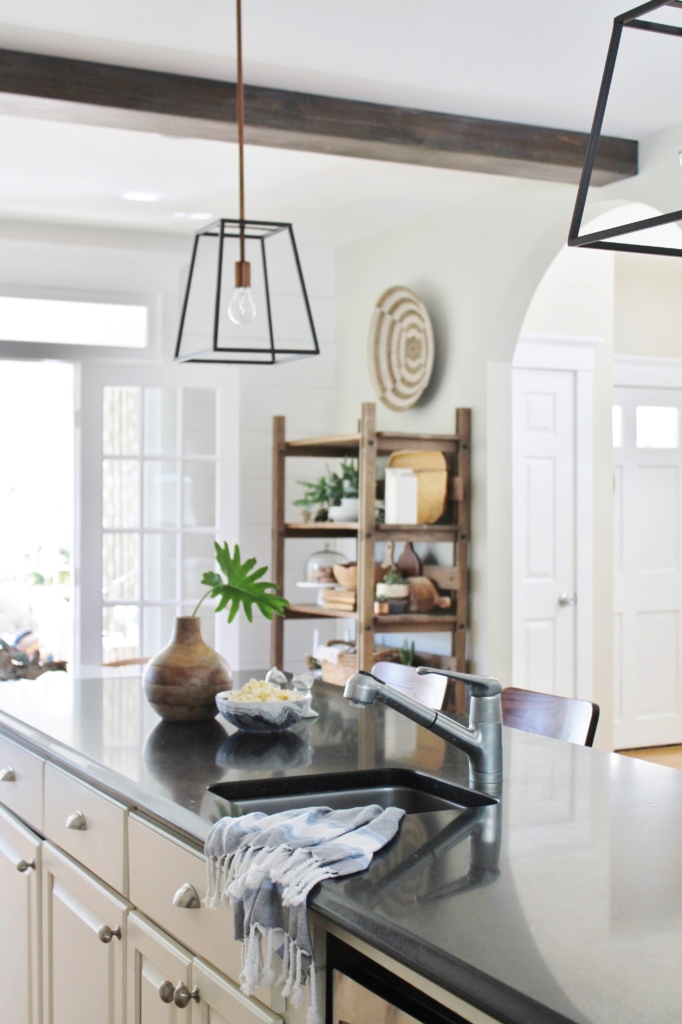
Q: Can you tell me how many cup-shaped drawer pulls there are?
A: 3